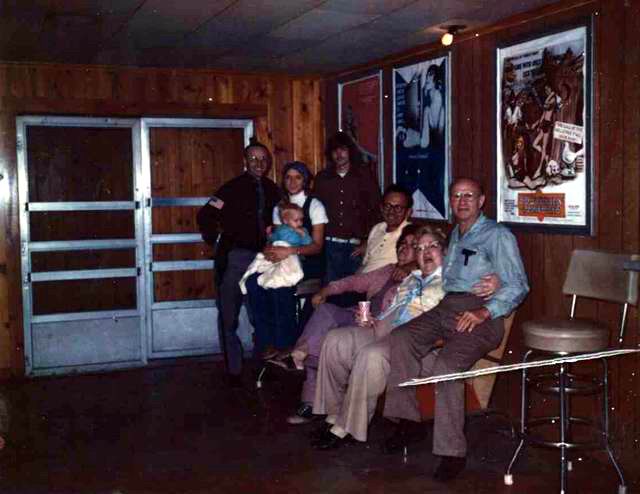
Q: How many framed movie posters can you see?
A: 3